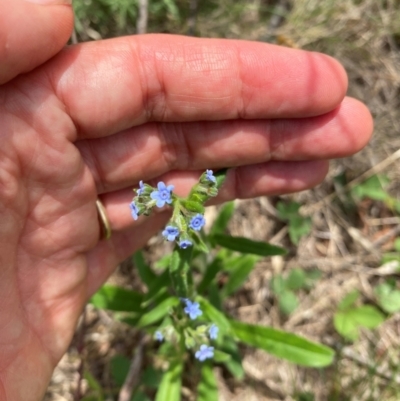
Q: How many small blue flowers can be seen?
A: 11